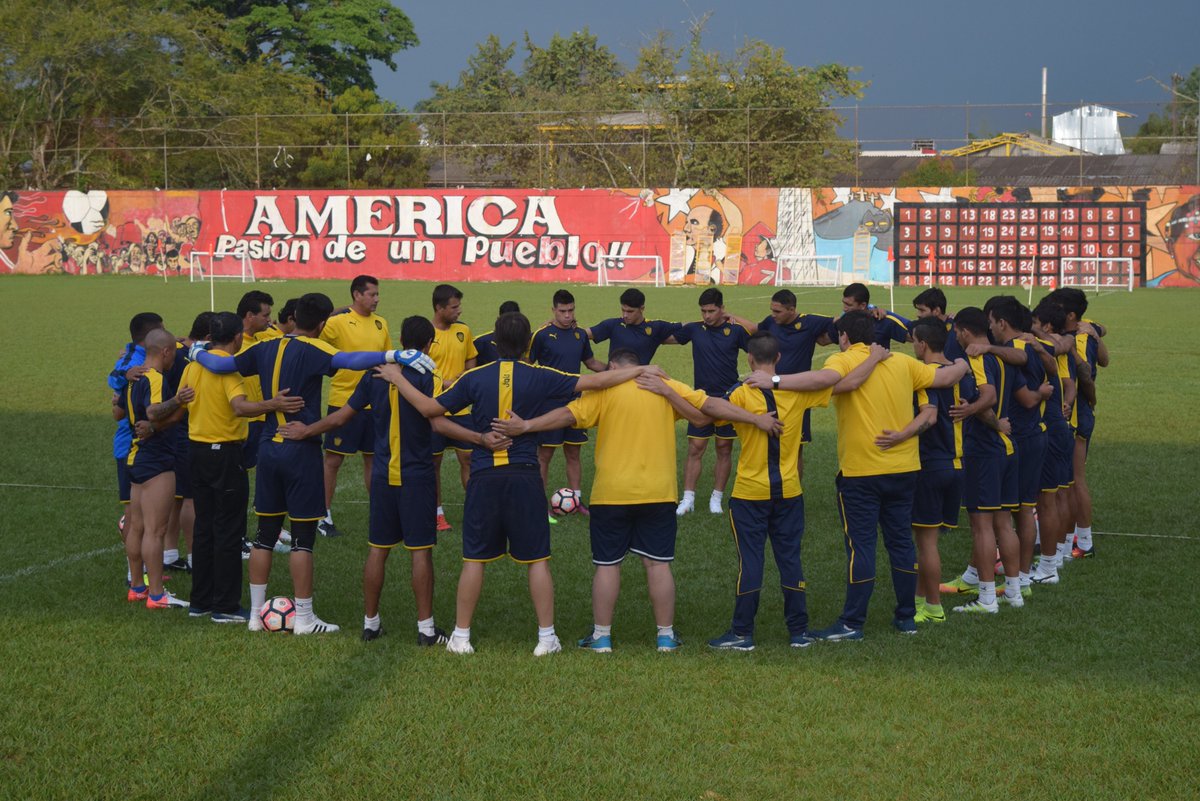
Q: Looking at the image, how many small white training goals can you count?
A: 4